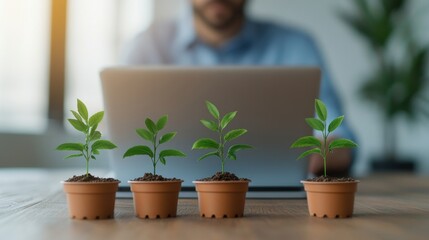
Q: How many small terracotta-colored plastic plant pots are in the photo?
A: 4